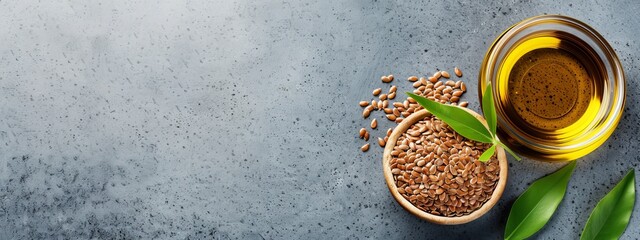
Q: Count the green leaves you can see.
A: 5